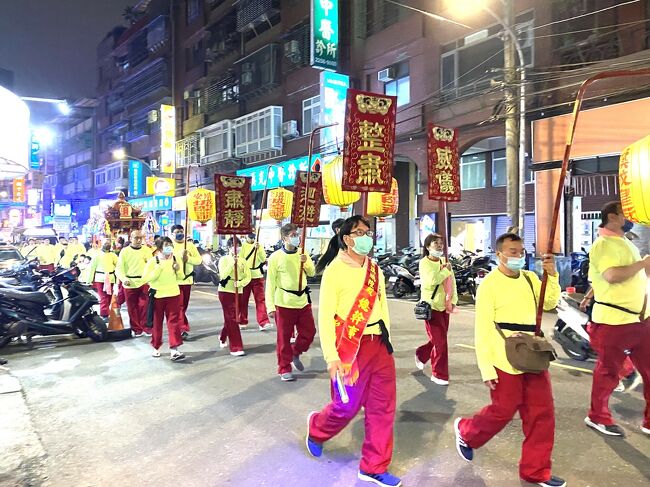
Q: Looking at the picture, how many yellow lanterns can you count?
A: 5